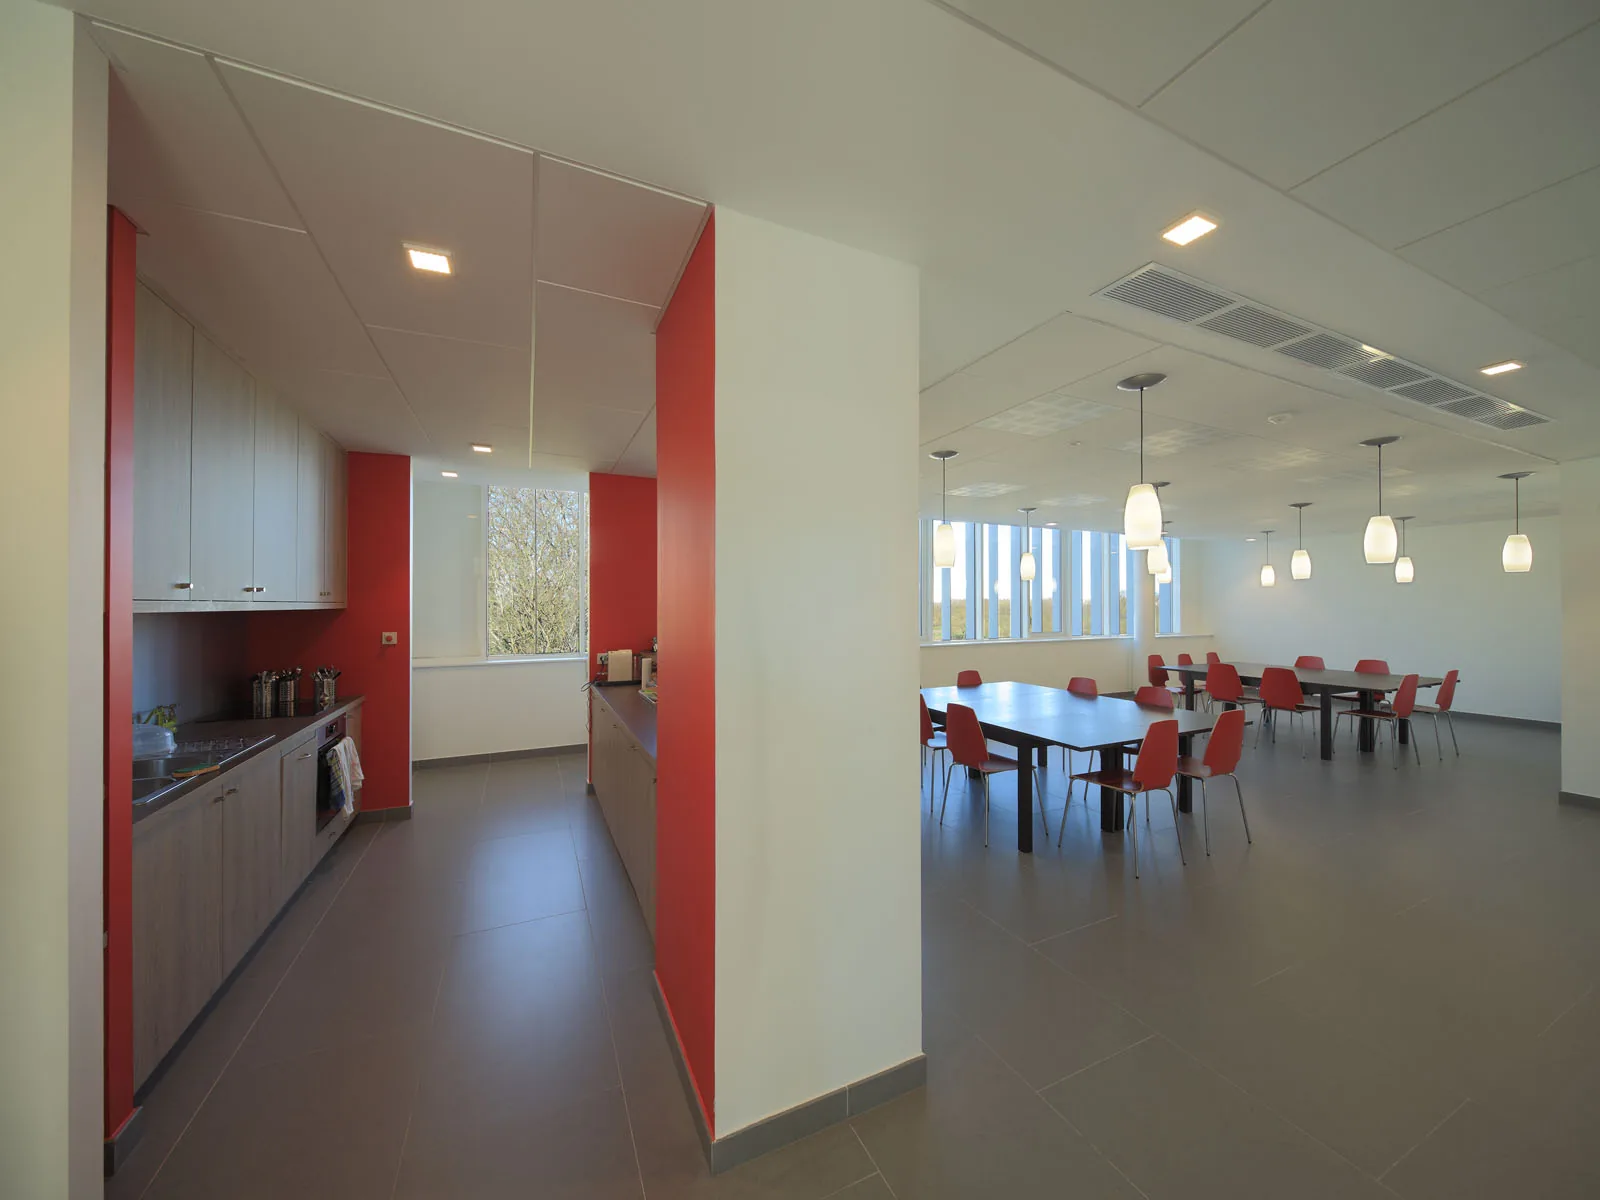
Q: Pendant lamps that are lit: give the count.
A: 10